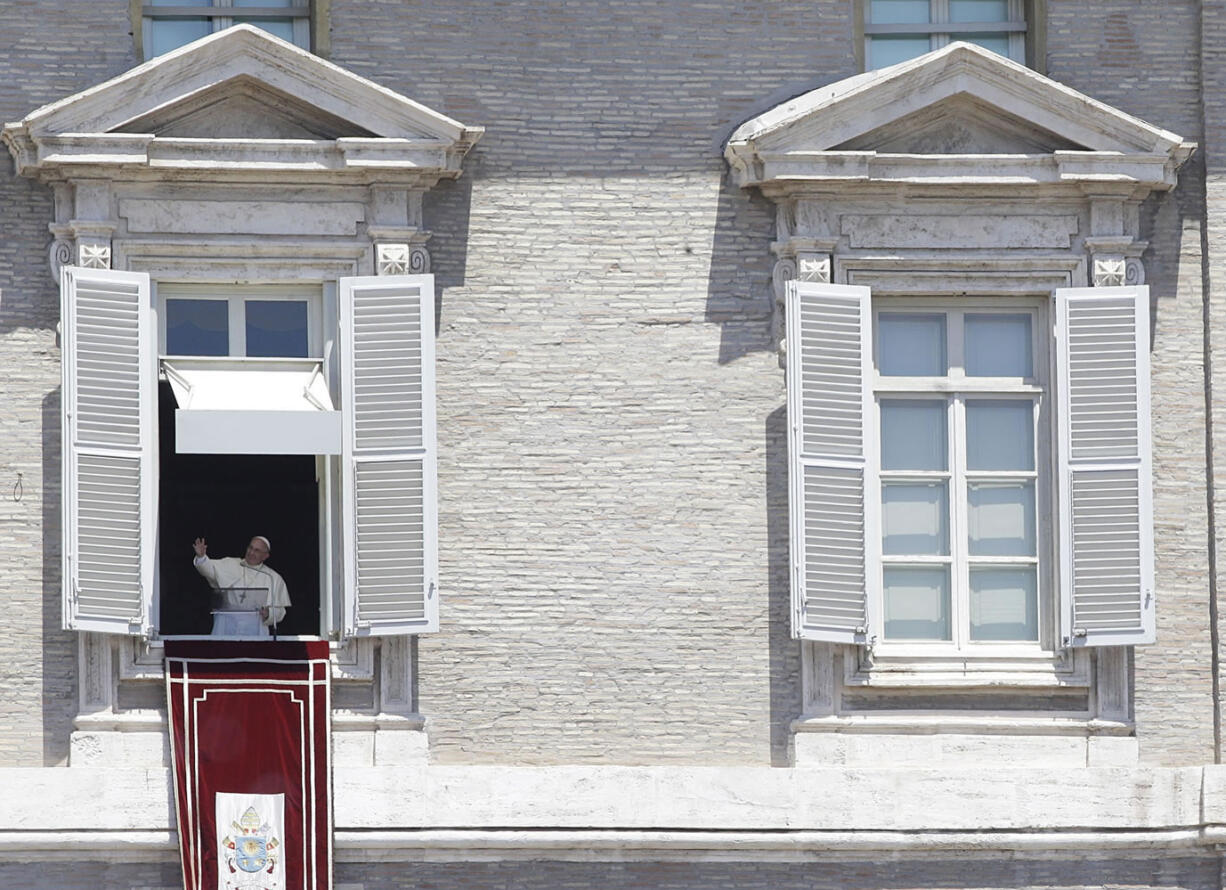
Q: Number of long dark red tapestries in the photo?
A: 1